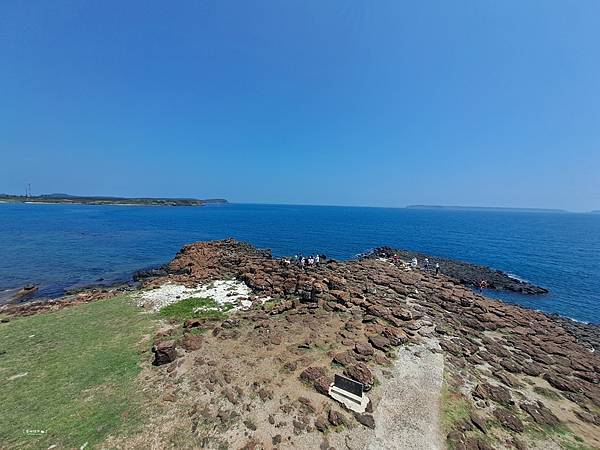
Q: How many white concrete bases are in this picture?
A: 1